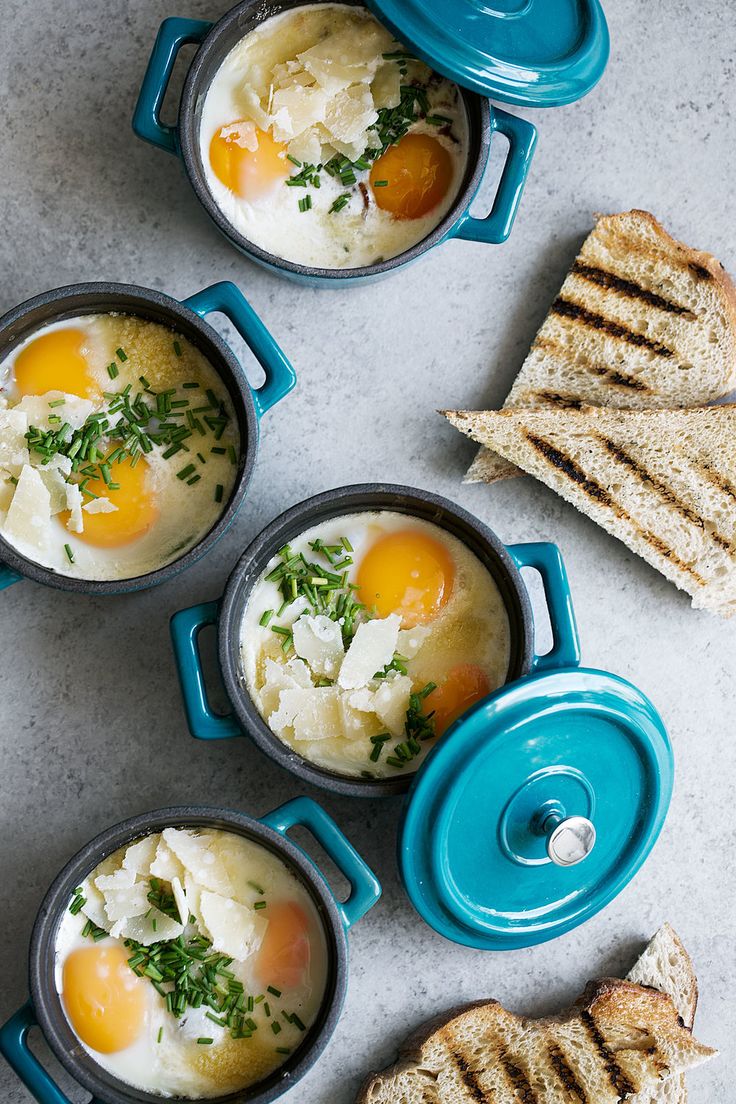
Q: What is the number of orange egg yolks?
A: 8